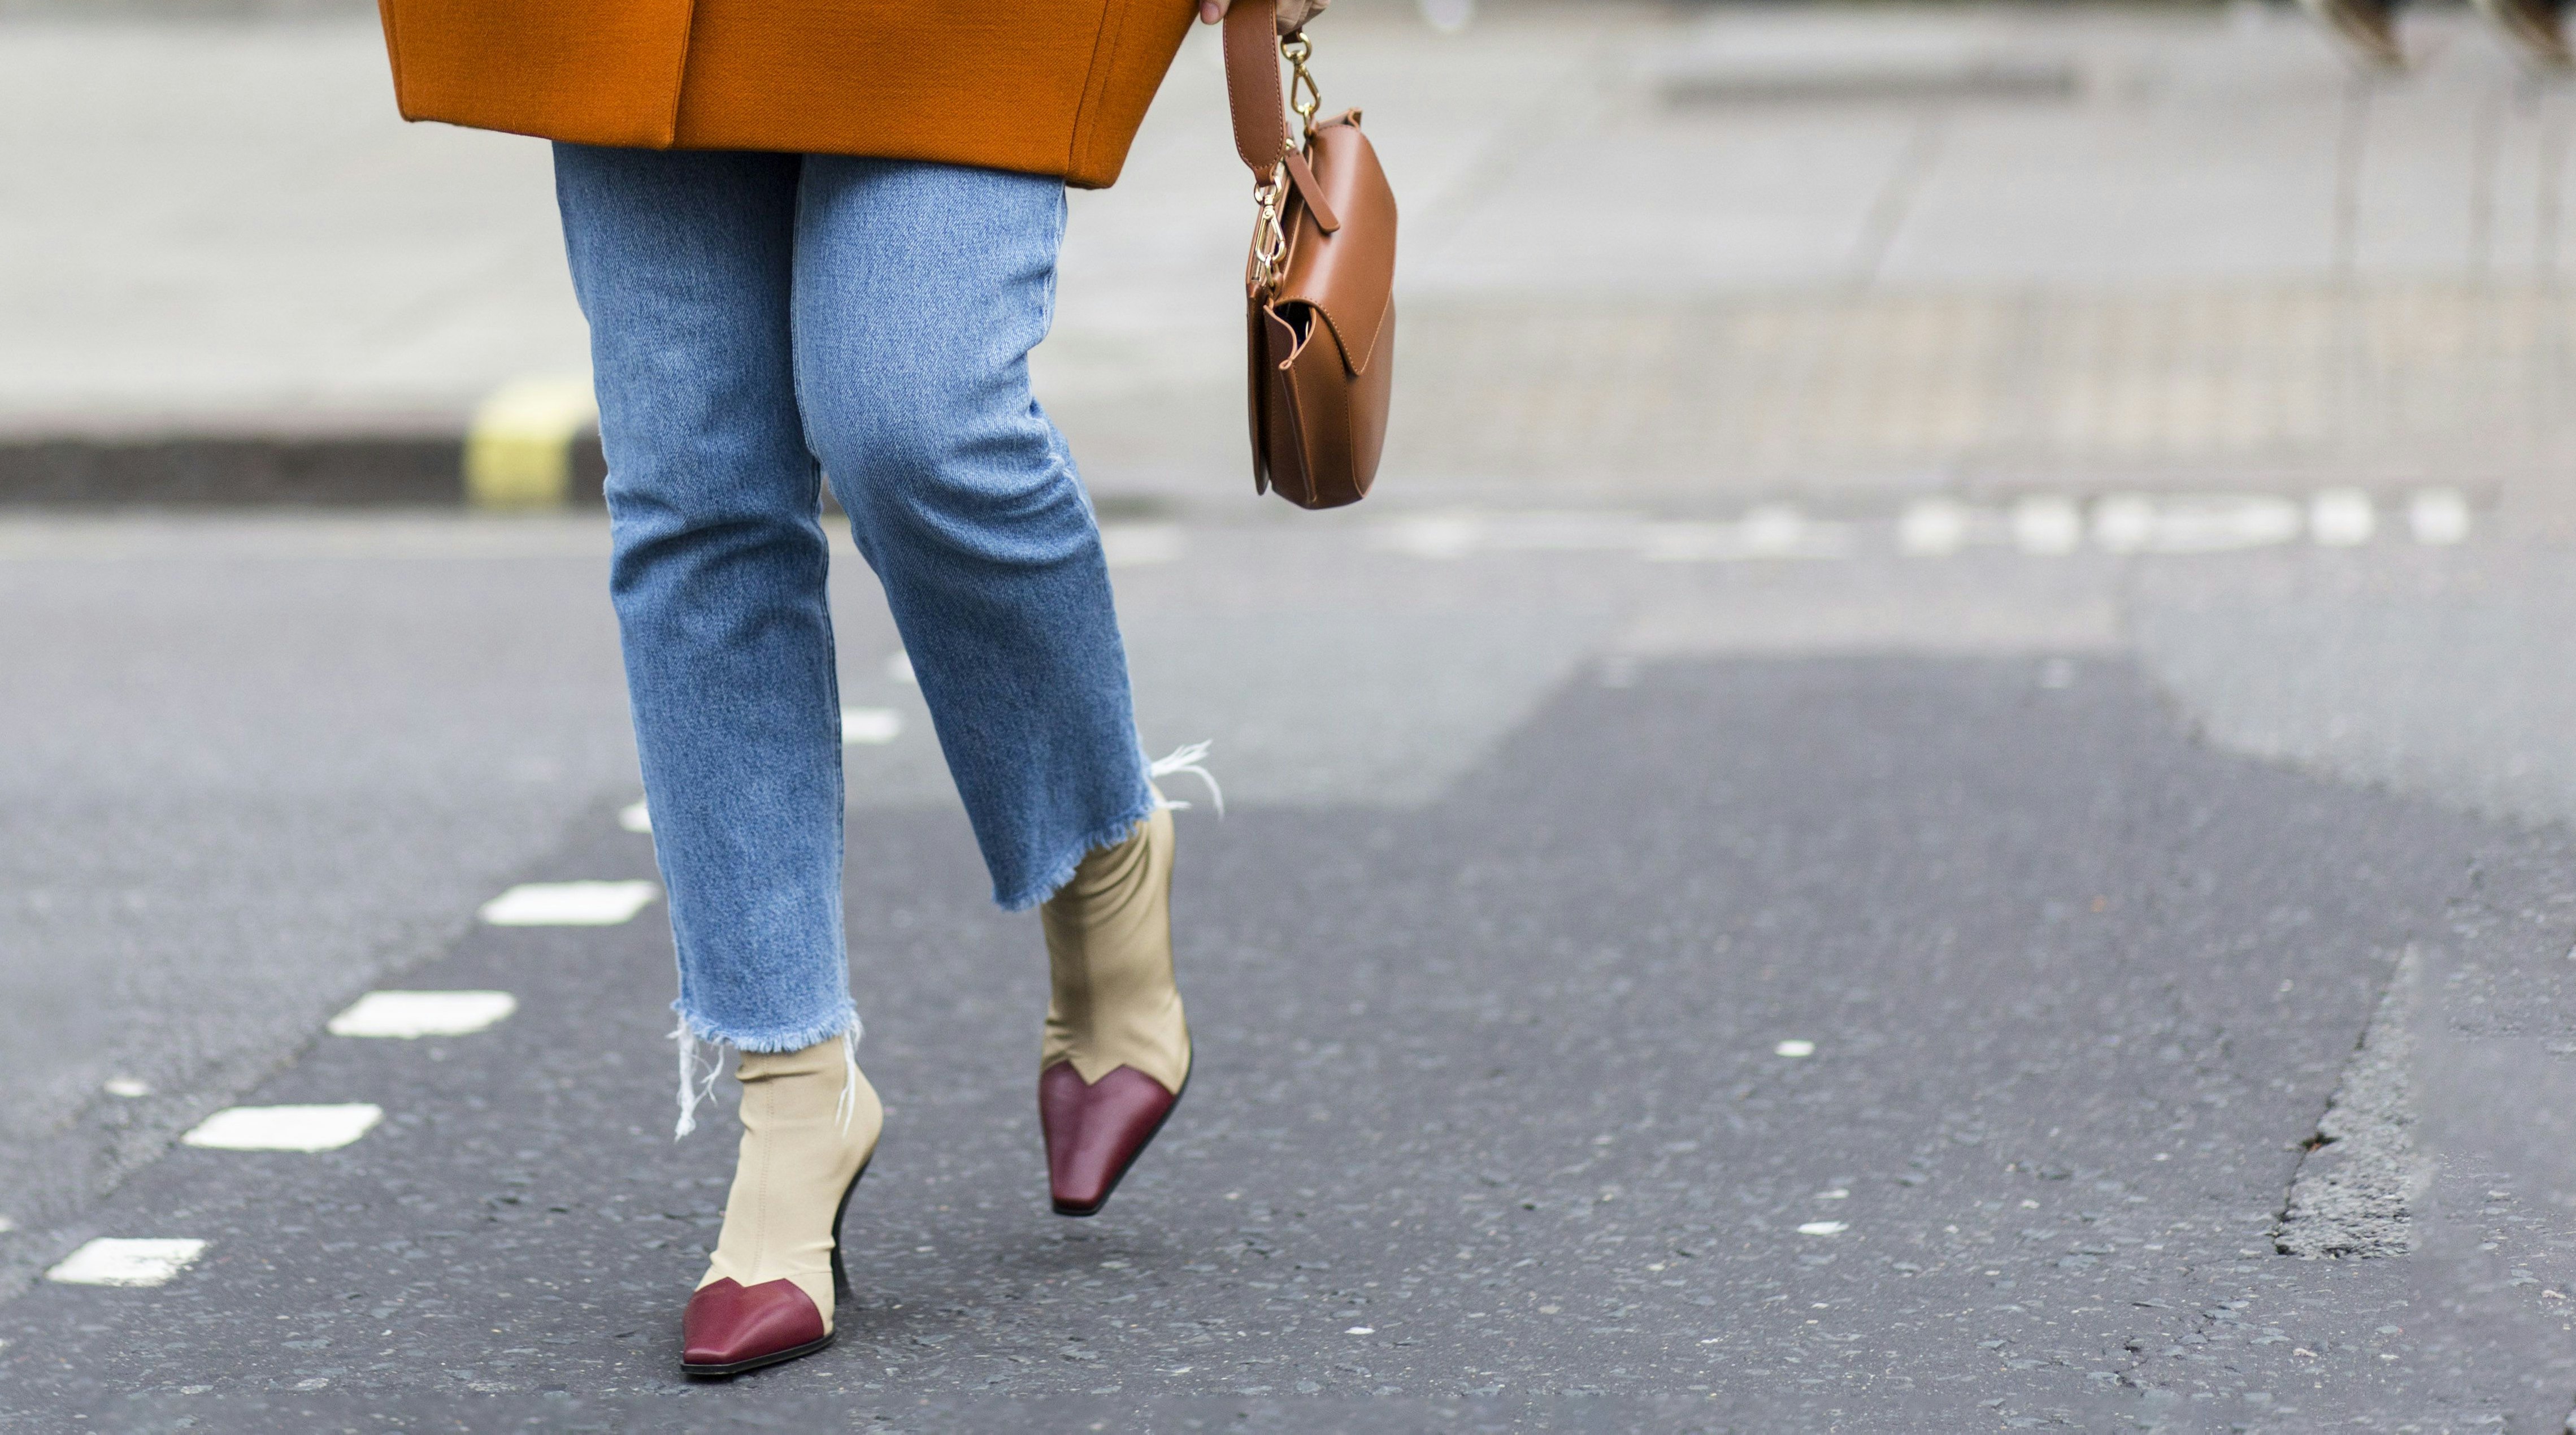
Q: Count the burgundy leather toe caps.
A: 2